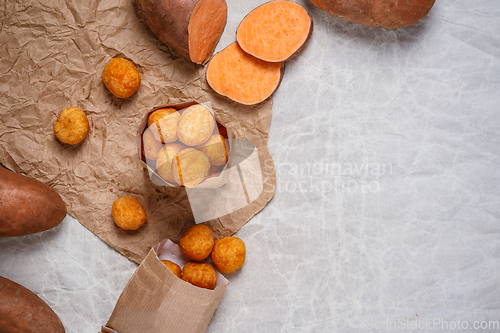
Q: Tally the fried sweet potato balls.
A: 13